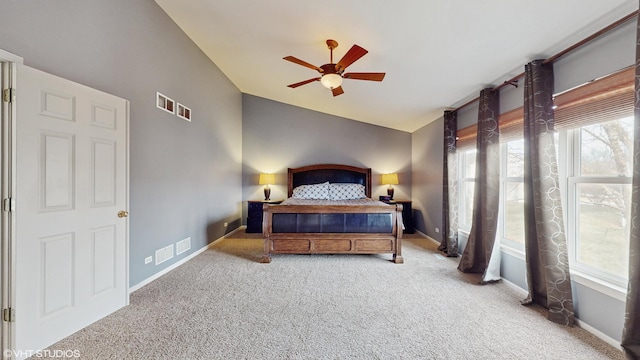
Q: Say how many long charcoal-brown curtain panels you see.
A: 4